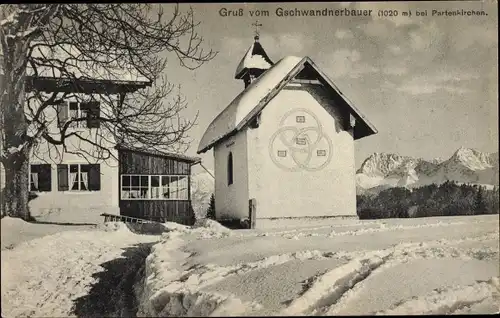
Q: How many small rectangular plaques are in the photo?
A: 4